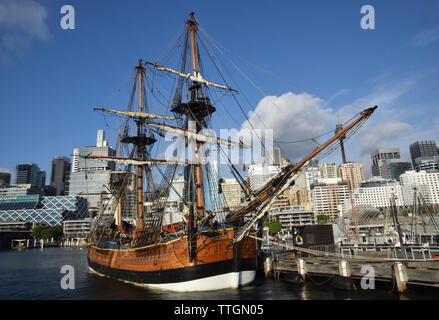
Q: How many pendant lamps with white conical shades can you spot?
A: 0